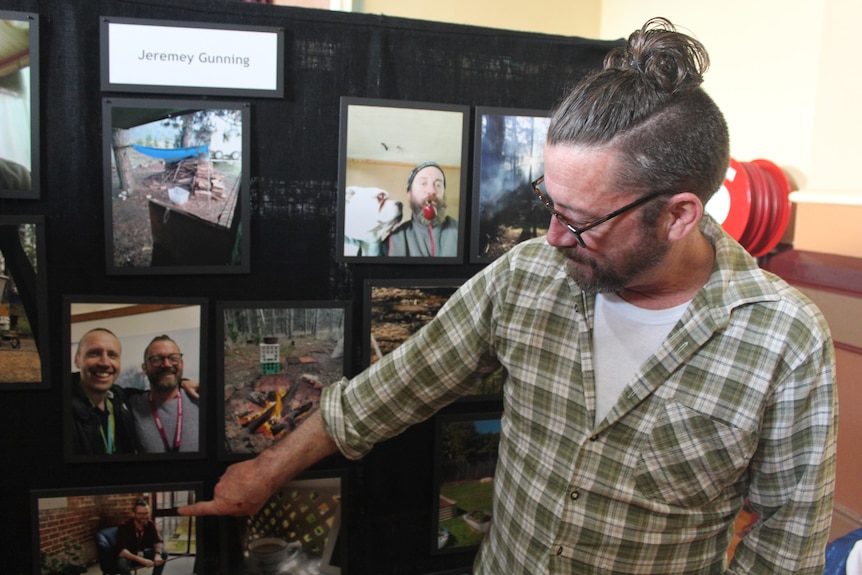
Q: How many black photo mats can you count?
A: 12